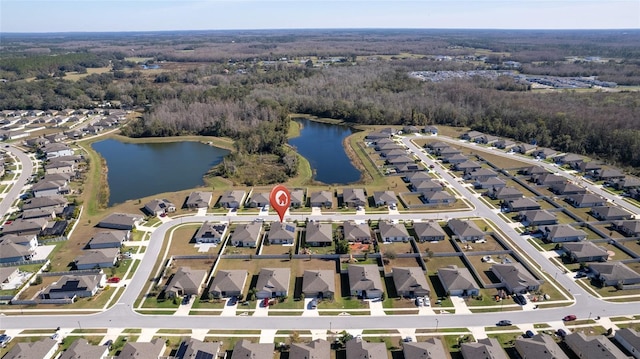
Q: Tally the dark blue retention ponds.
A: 2